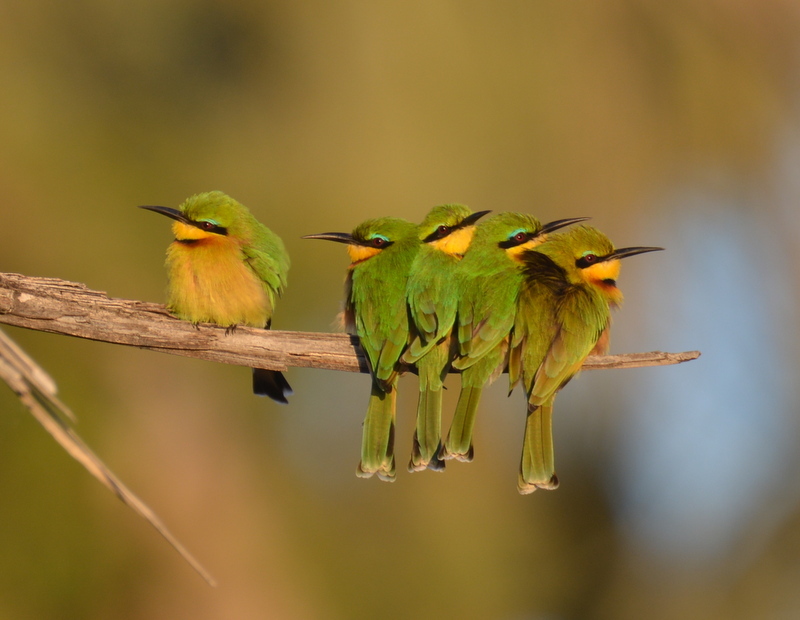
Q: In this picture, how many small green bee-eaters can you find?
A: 5